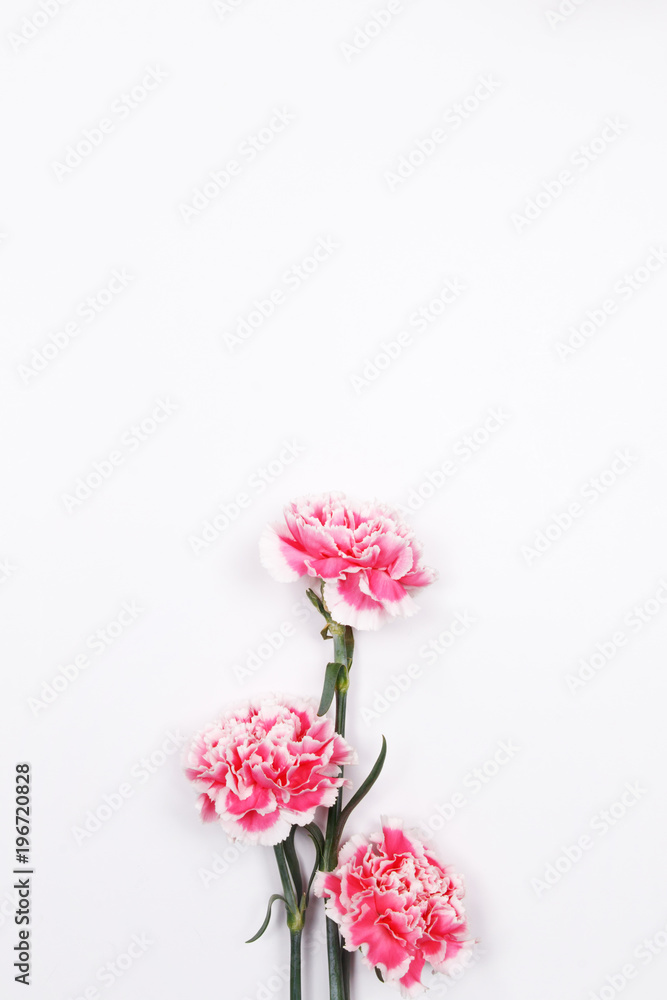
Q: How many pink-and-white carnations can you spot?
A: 3